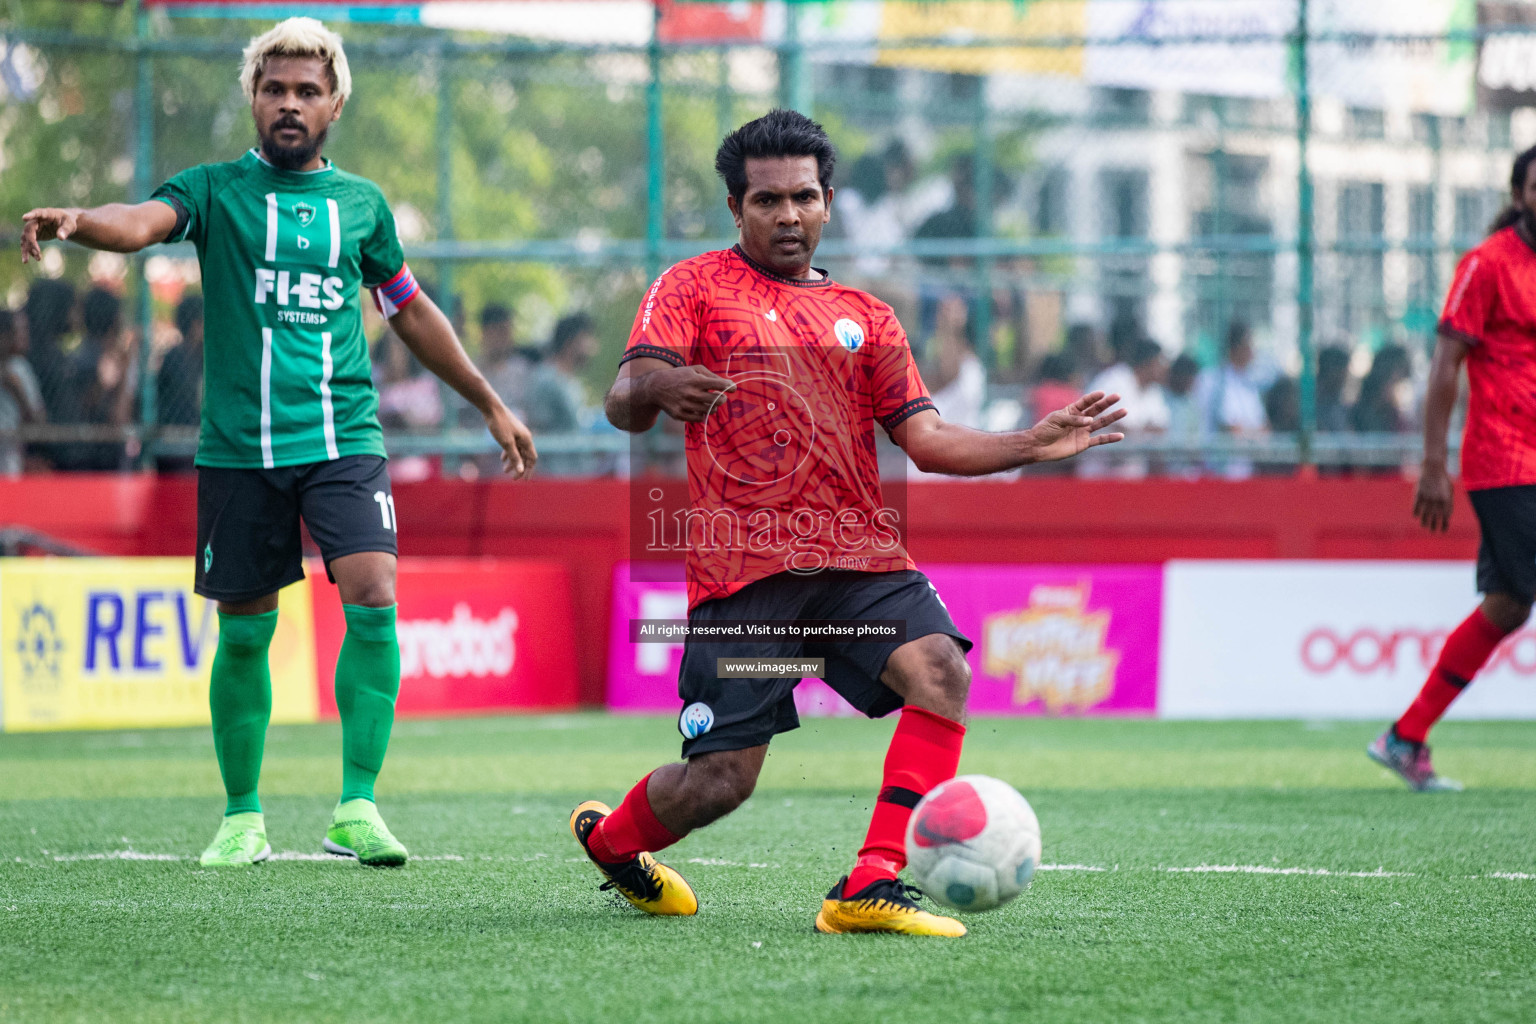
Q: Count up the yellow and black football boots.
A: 2